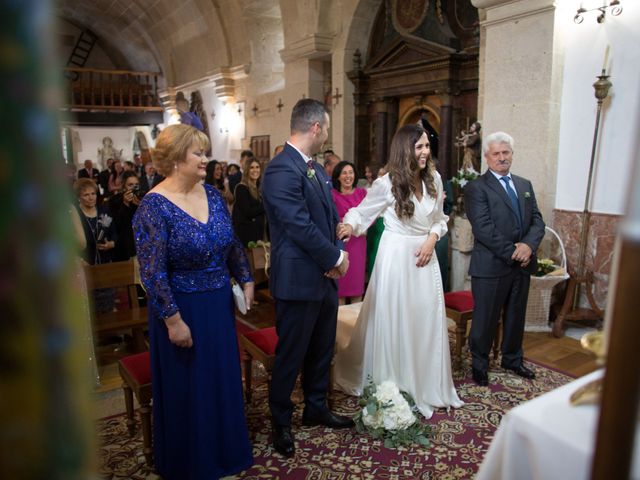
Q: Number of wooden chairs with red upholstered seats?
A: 3